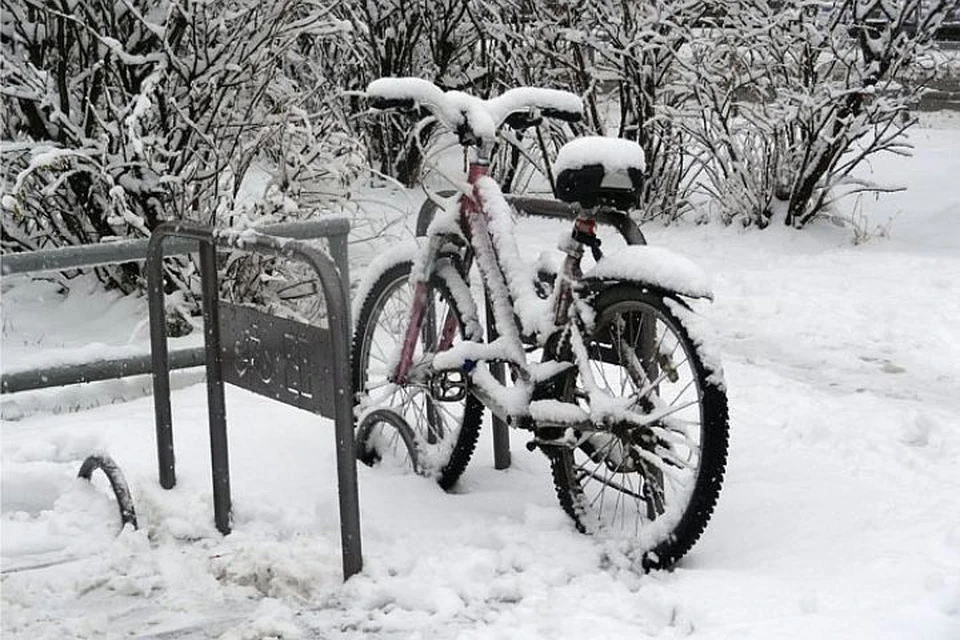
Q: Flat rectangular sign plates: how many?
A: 1